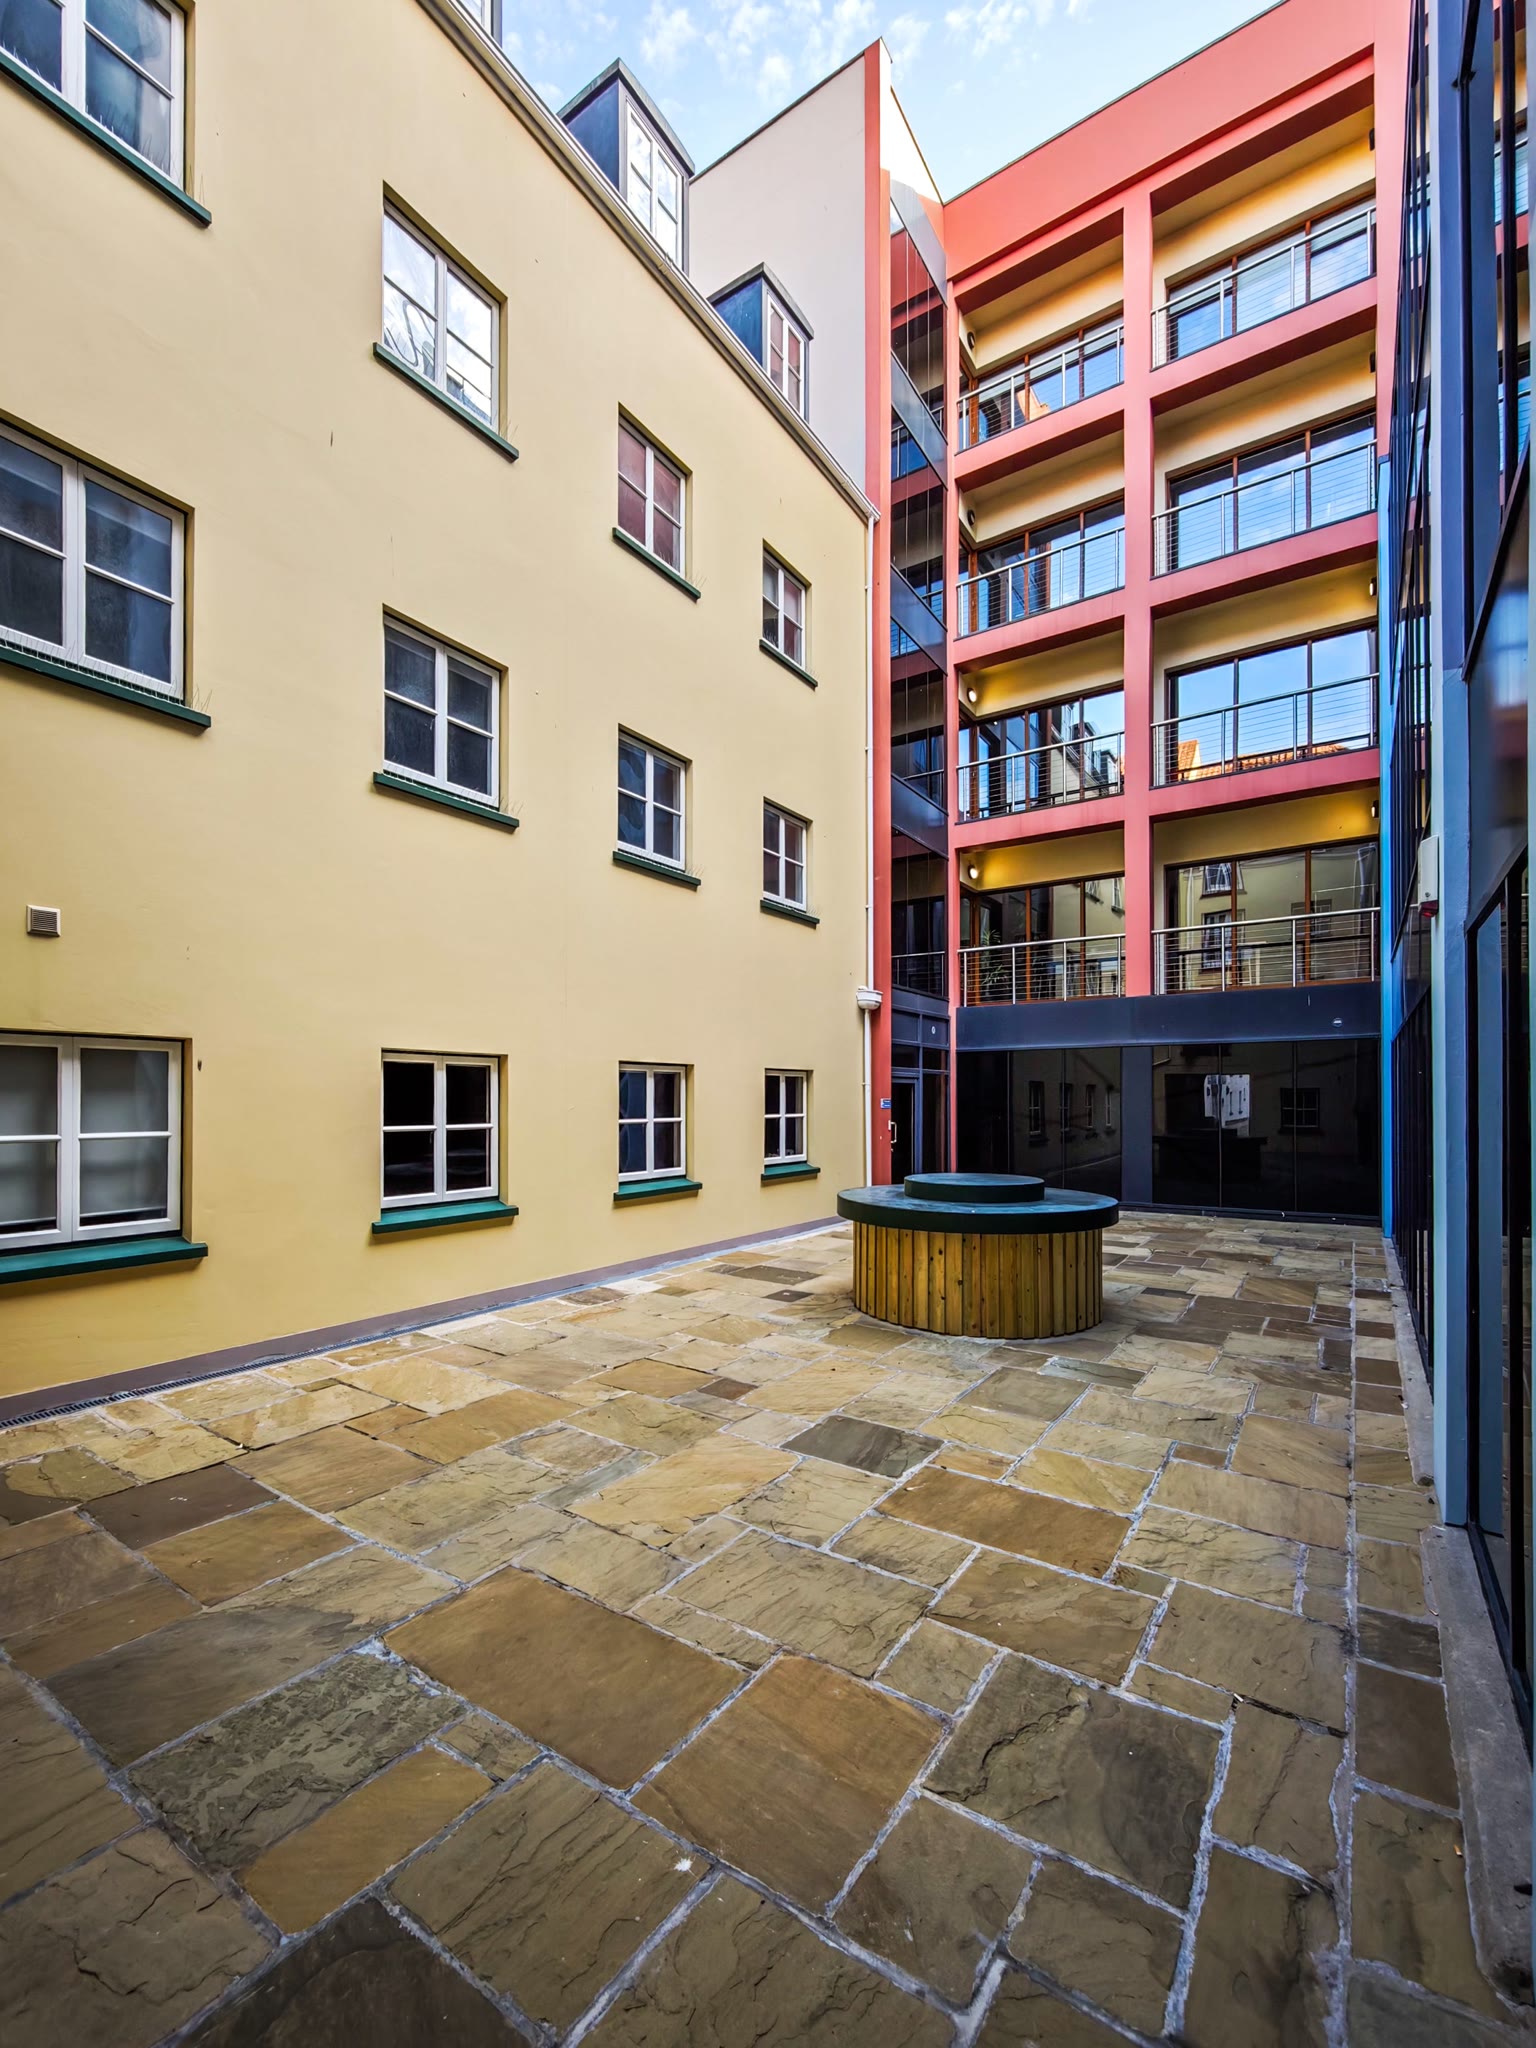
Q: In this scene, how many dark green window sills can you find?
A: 12